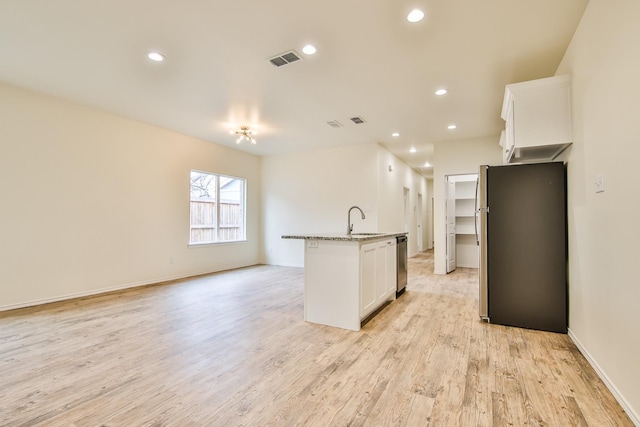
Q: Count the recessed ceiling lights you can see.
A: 8